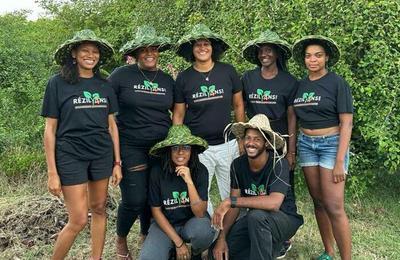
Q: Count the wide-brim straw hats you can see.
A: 7